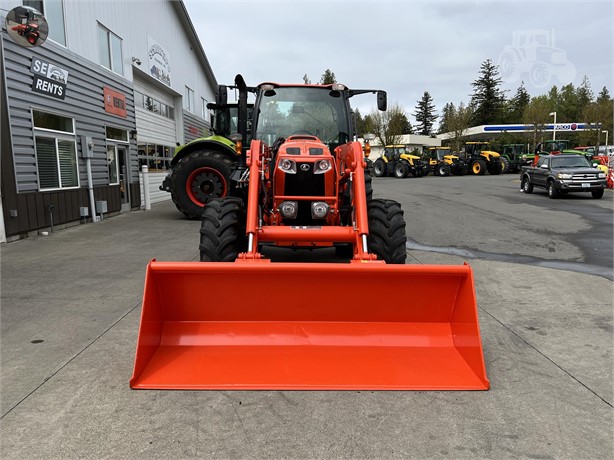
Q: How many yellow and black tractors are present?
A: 3